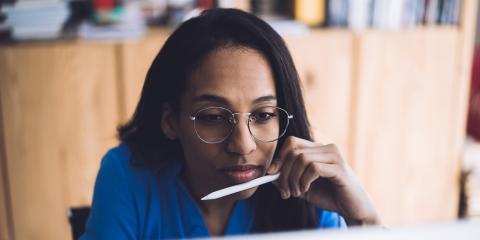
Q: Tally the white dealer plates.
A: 0